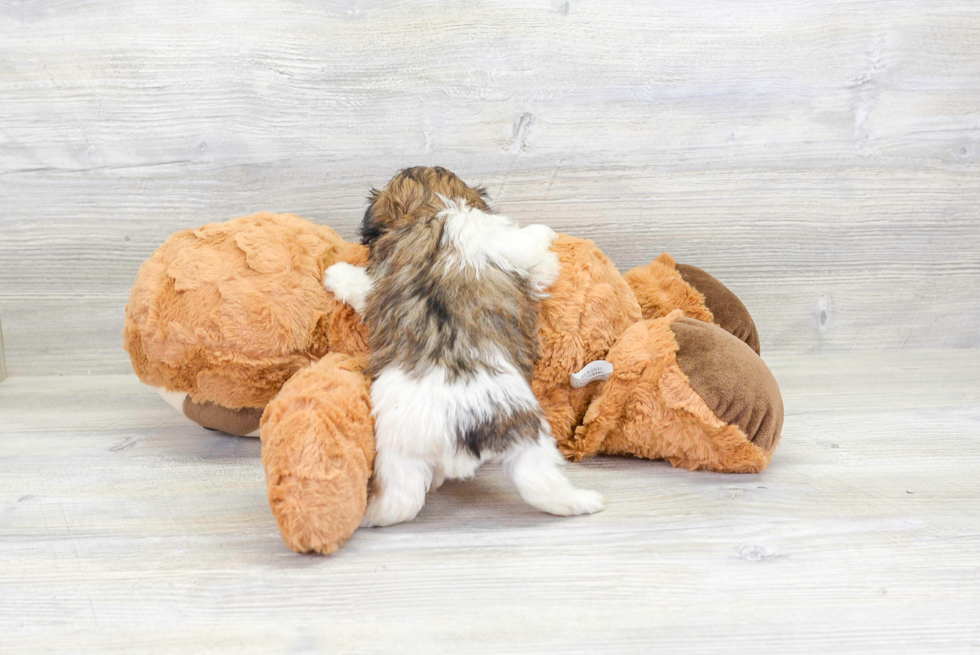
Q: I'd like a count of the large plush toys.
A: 1